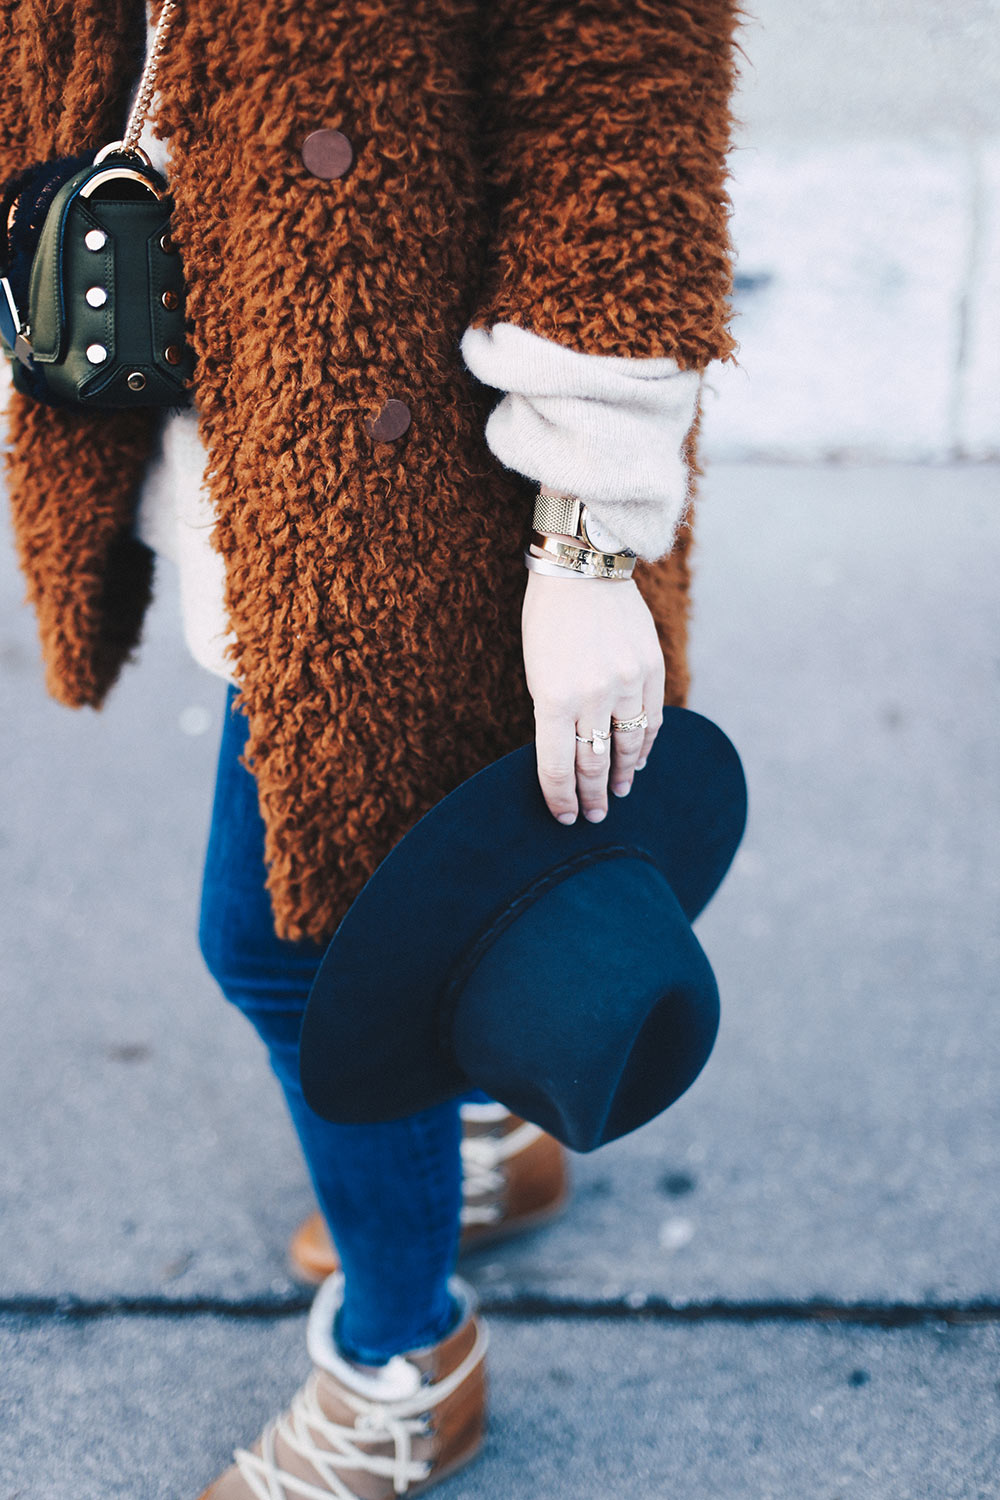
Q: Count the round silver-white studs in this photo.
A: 3